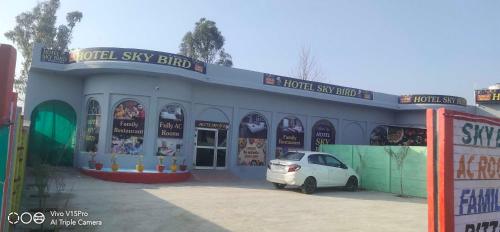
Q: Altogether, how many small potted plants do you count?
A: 7